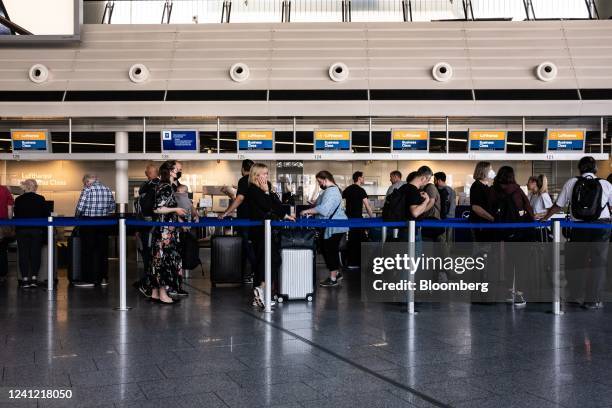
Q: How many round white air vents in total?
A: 6